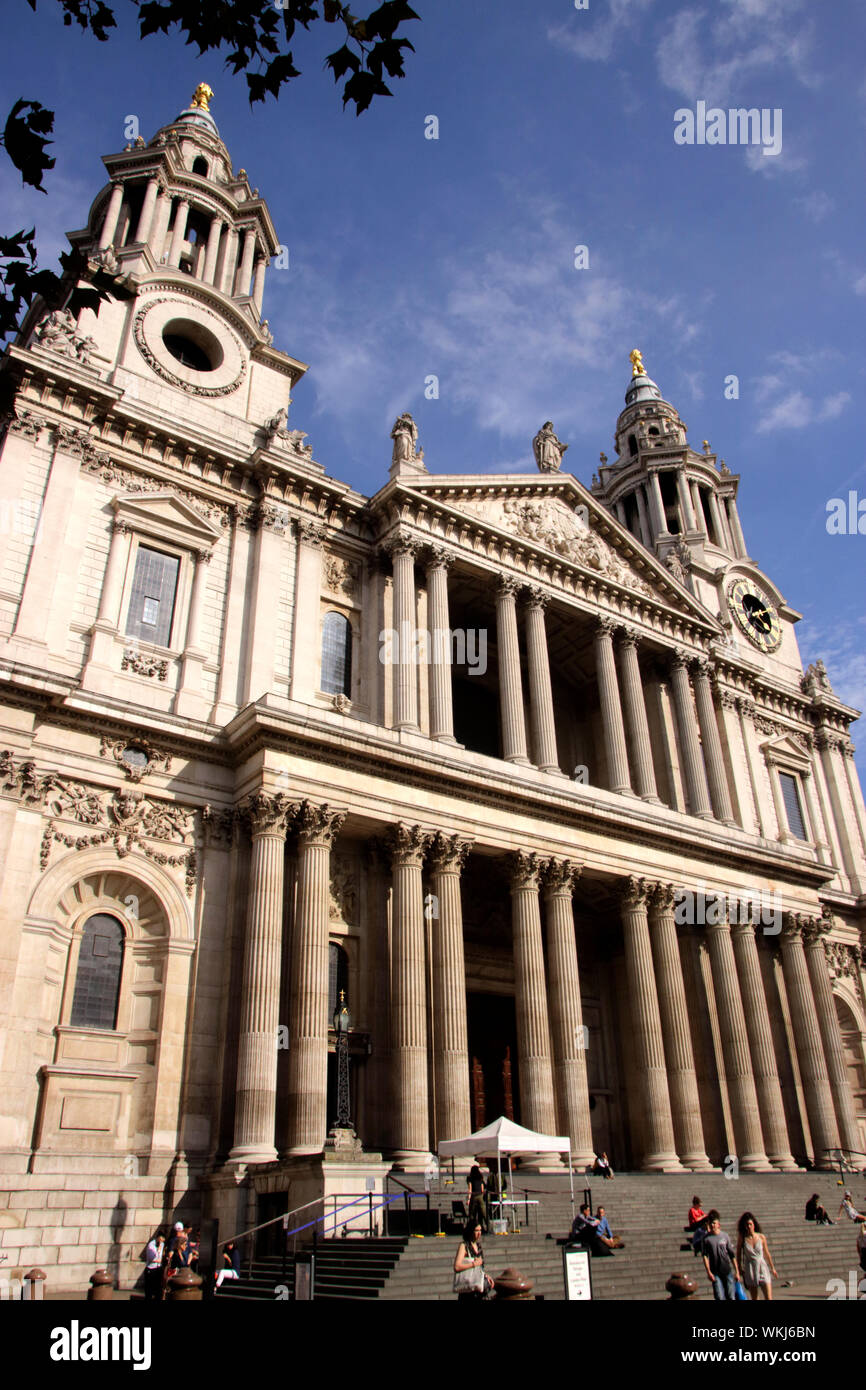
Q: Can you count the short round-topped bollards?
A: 5